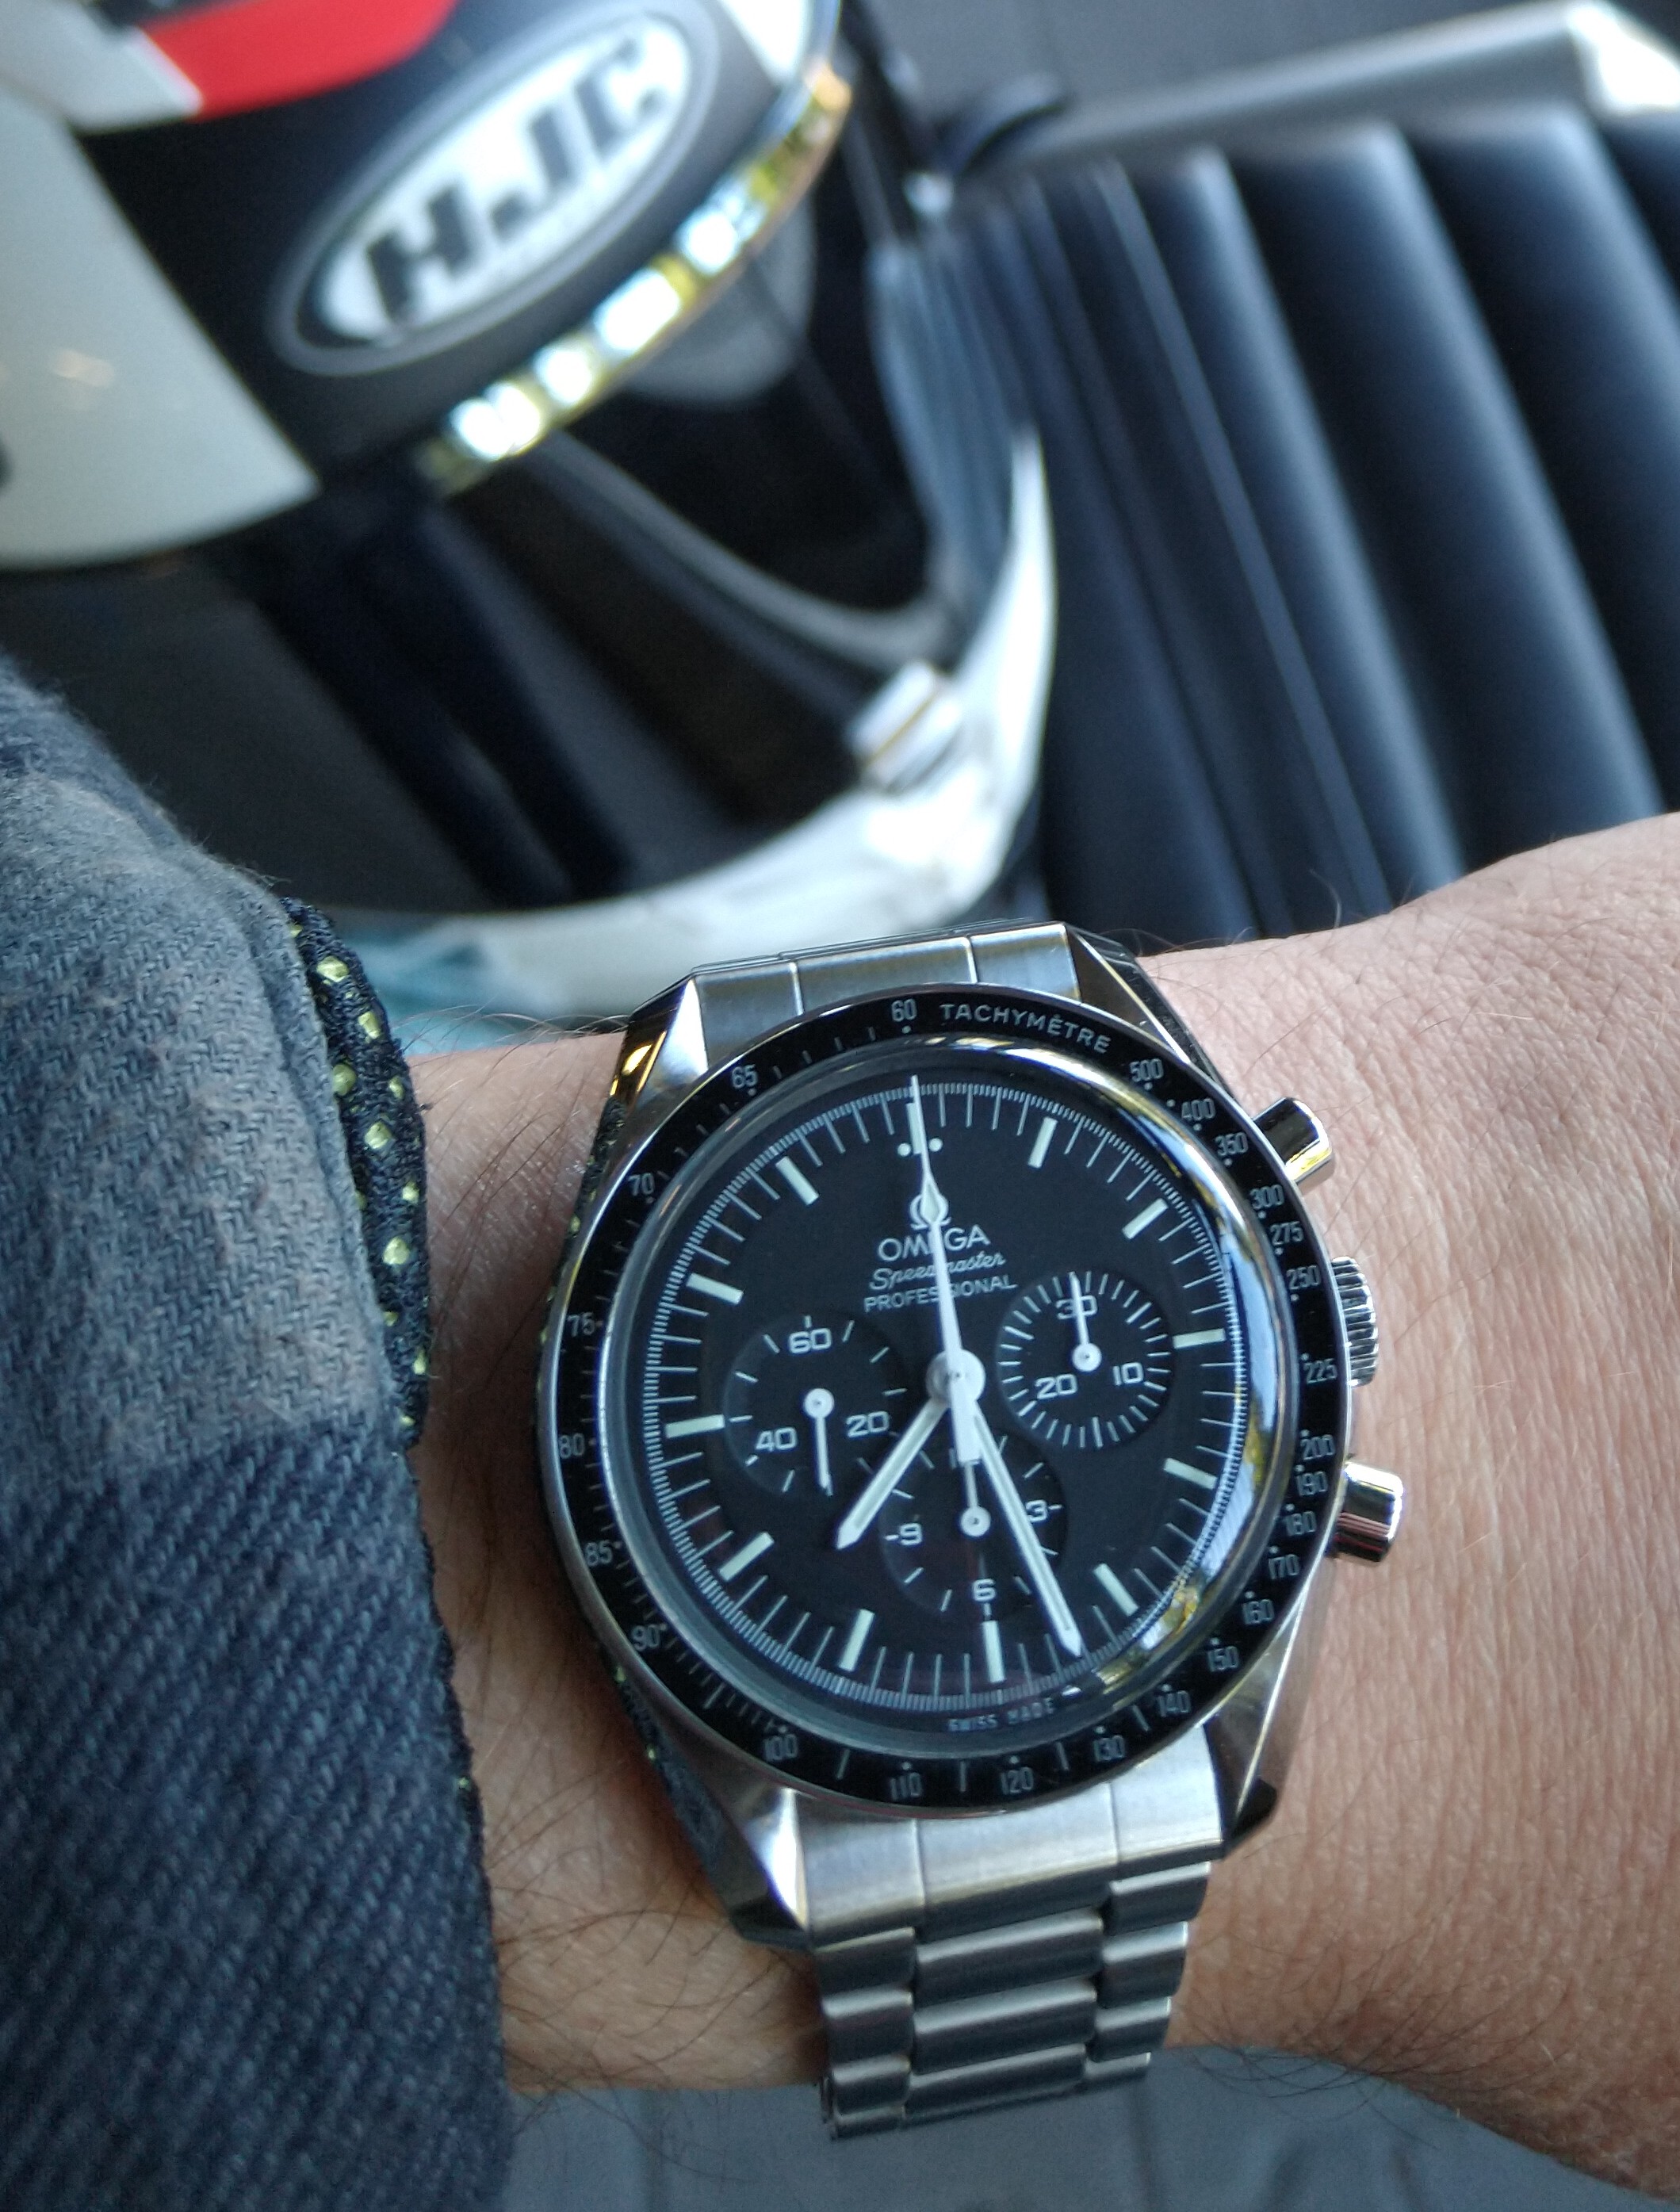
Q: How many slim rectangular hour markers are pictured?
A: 12